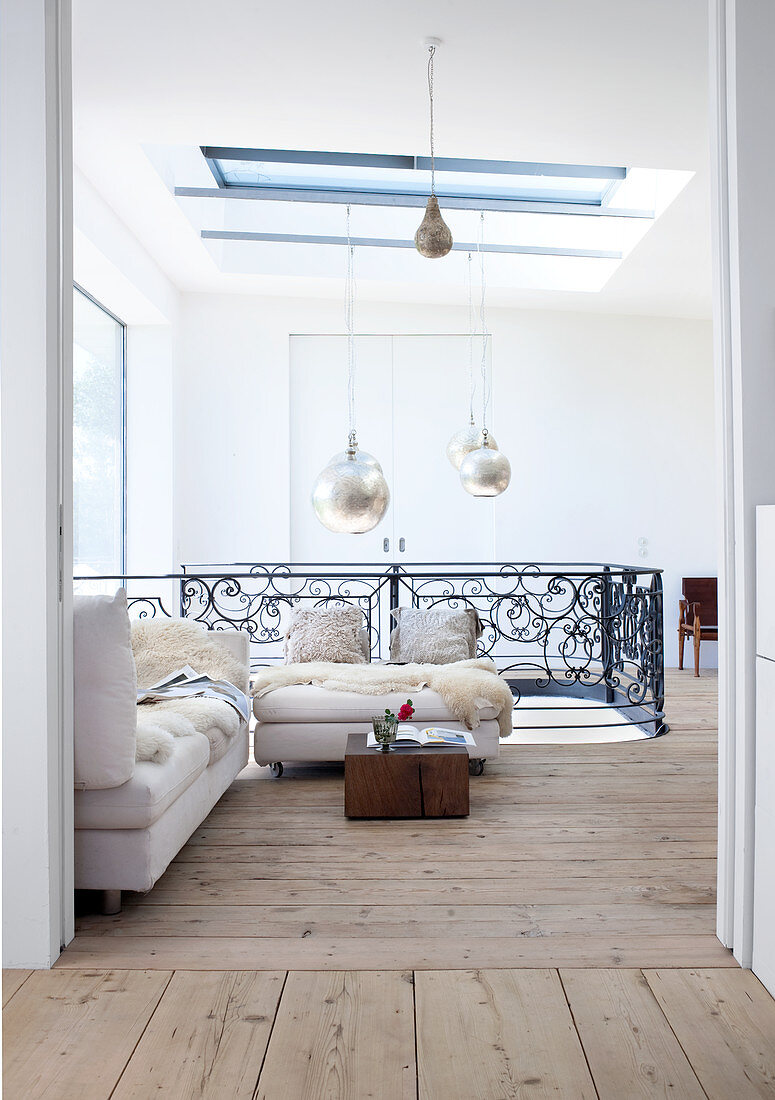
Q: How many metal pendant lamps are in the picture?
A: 5